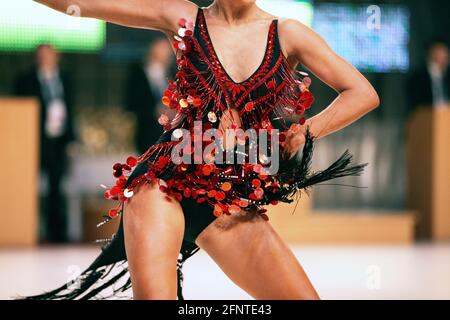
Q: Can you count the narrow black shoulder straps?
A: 2